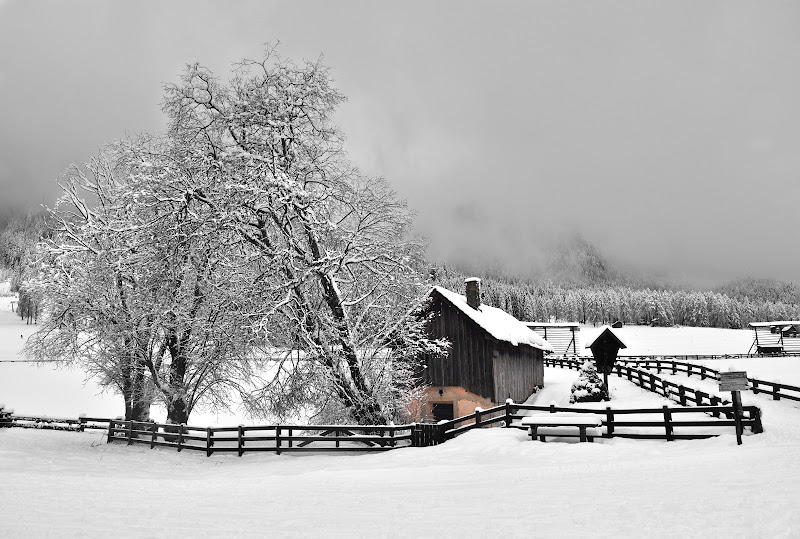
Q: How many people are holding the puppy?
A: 0